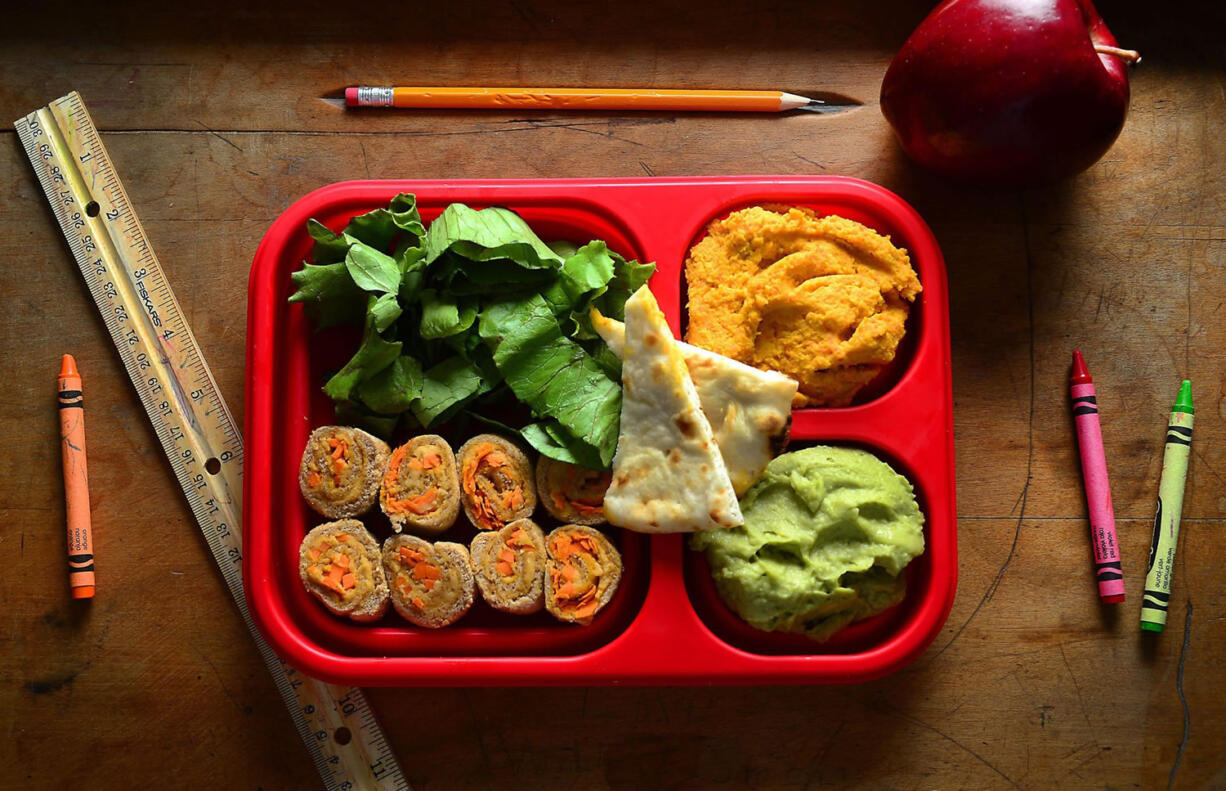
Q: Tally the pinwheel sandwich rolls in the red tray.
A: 8